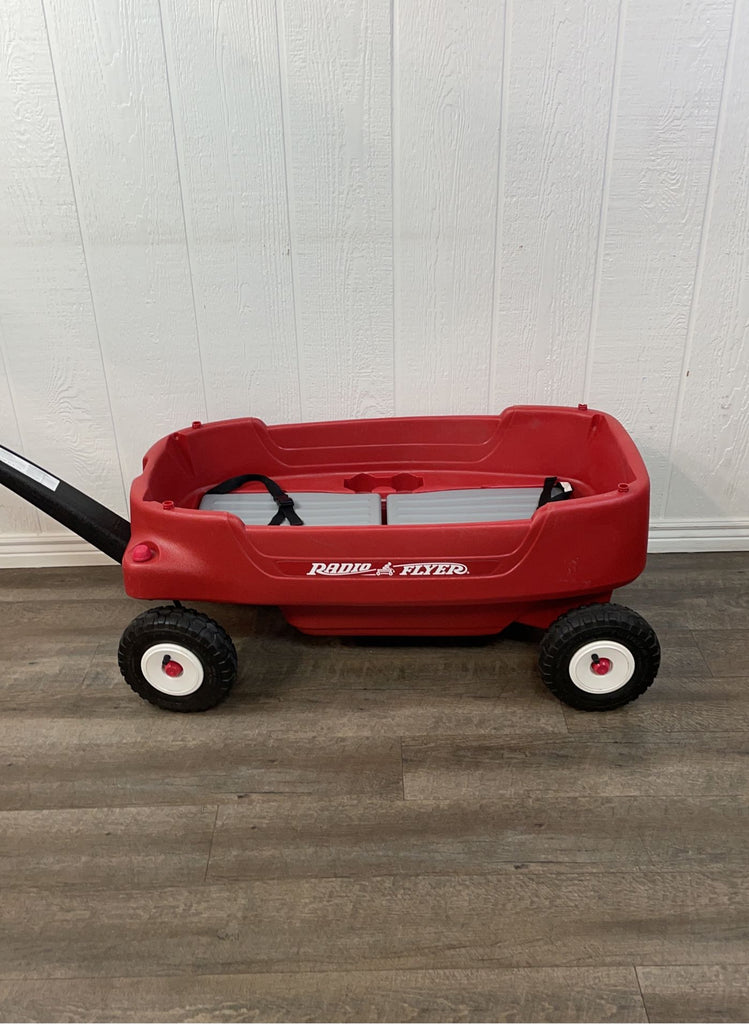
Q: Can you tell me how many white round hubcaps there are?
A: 2